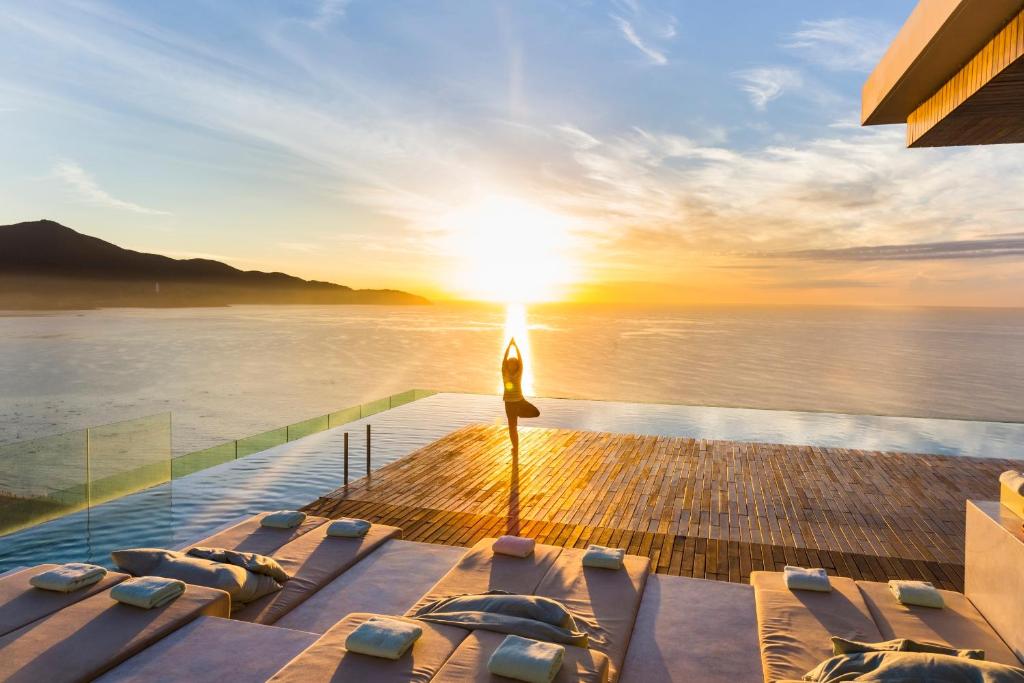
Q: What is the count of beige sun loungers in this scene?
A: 10